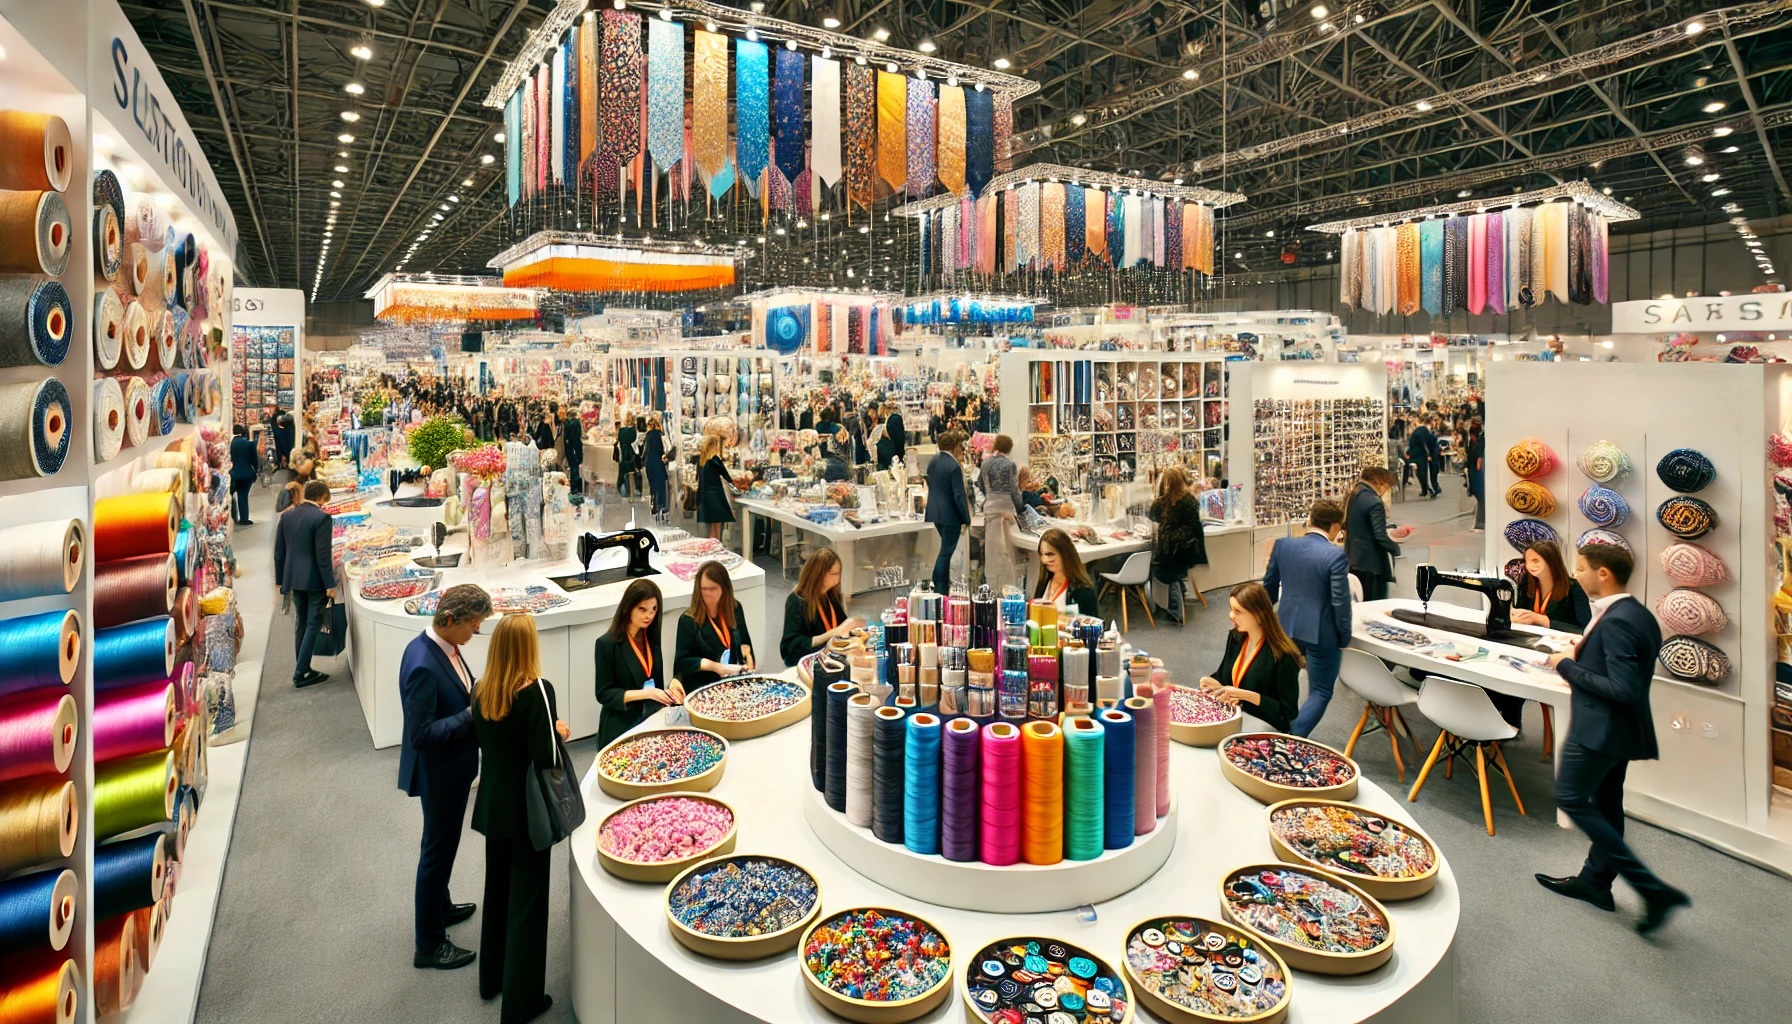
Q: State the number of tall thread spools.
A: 12